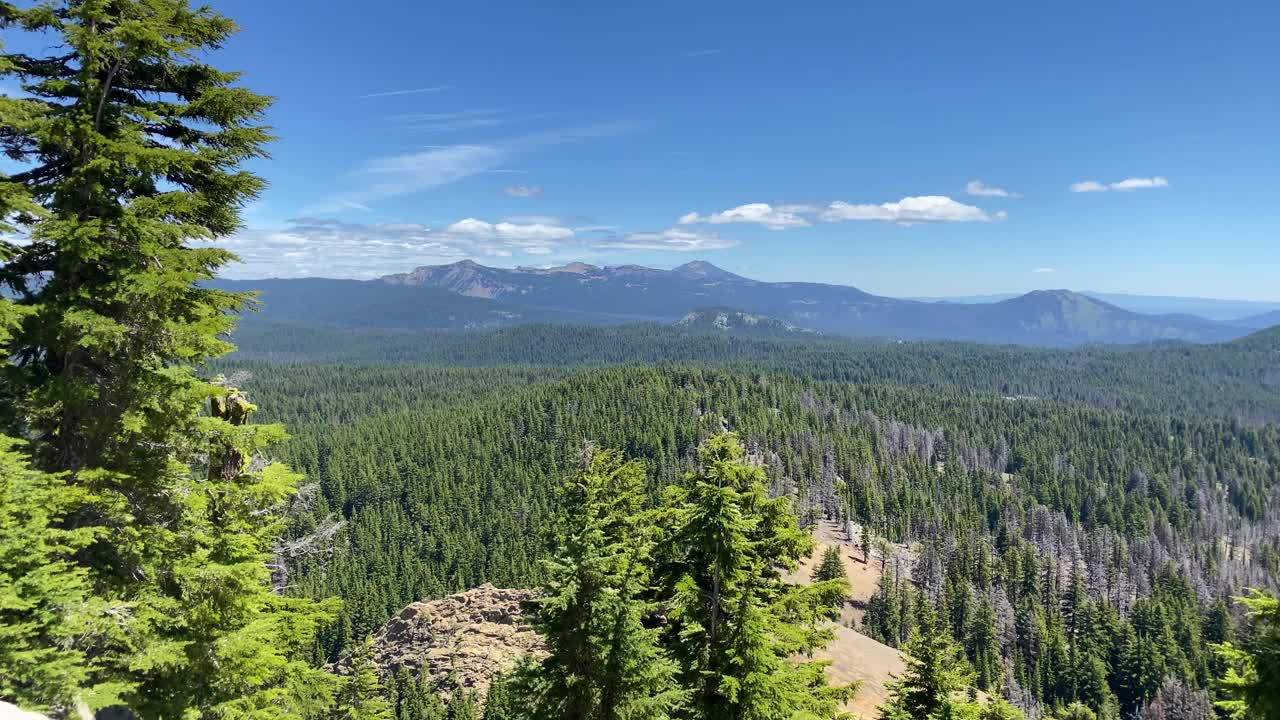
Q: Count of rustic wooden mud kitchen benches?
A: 0